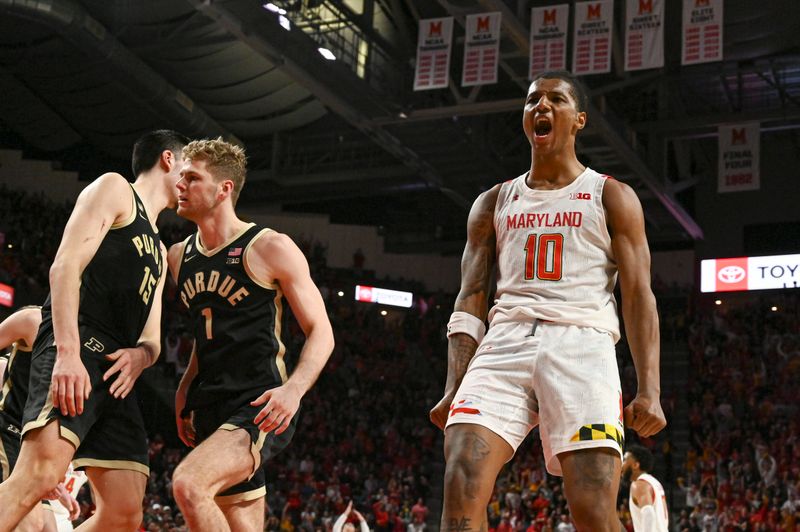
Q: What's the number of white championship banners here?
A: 7